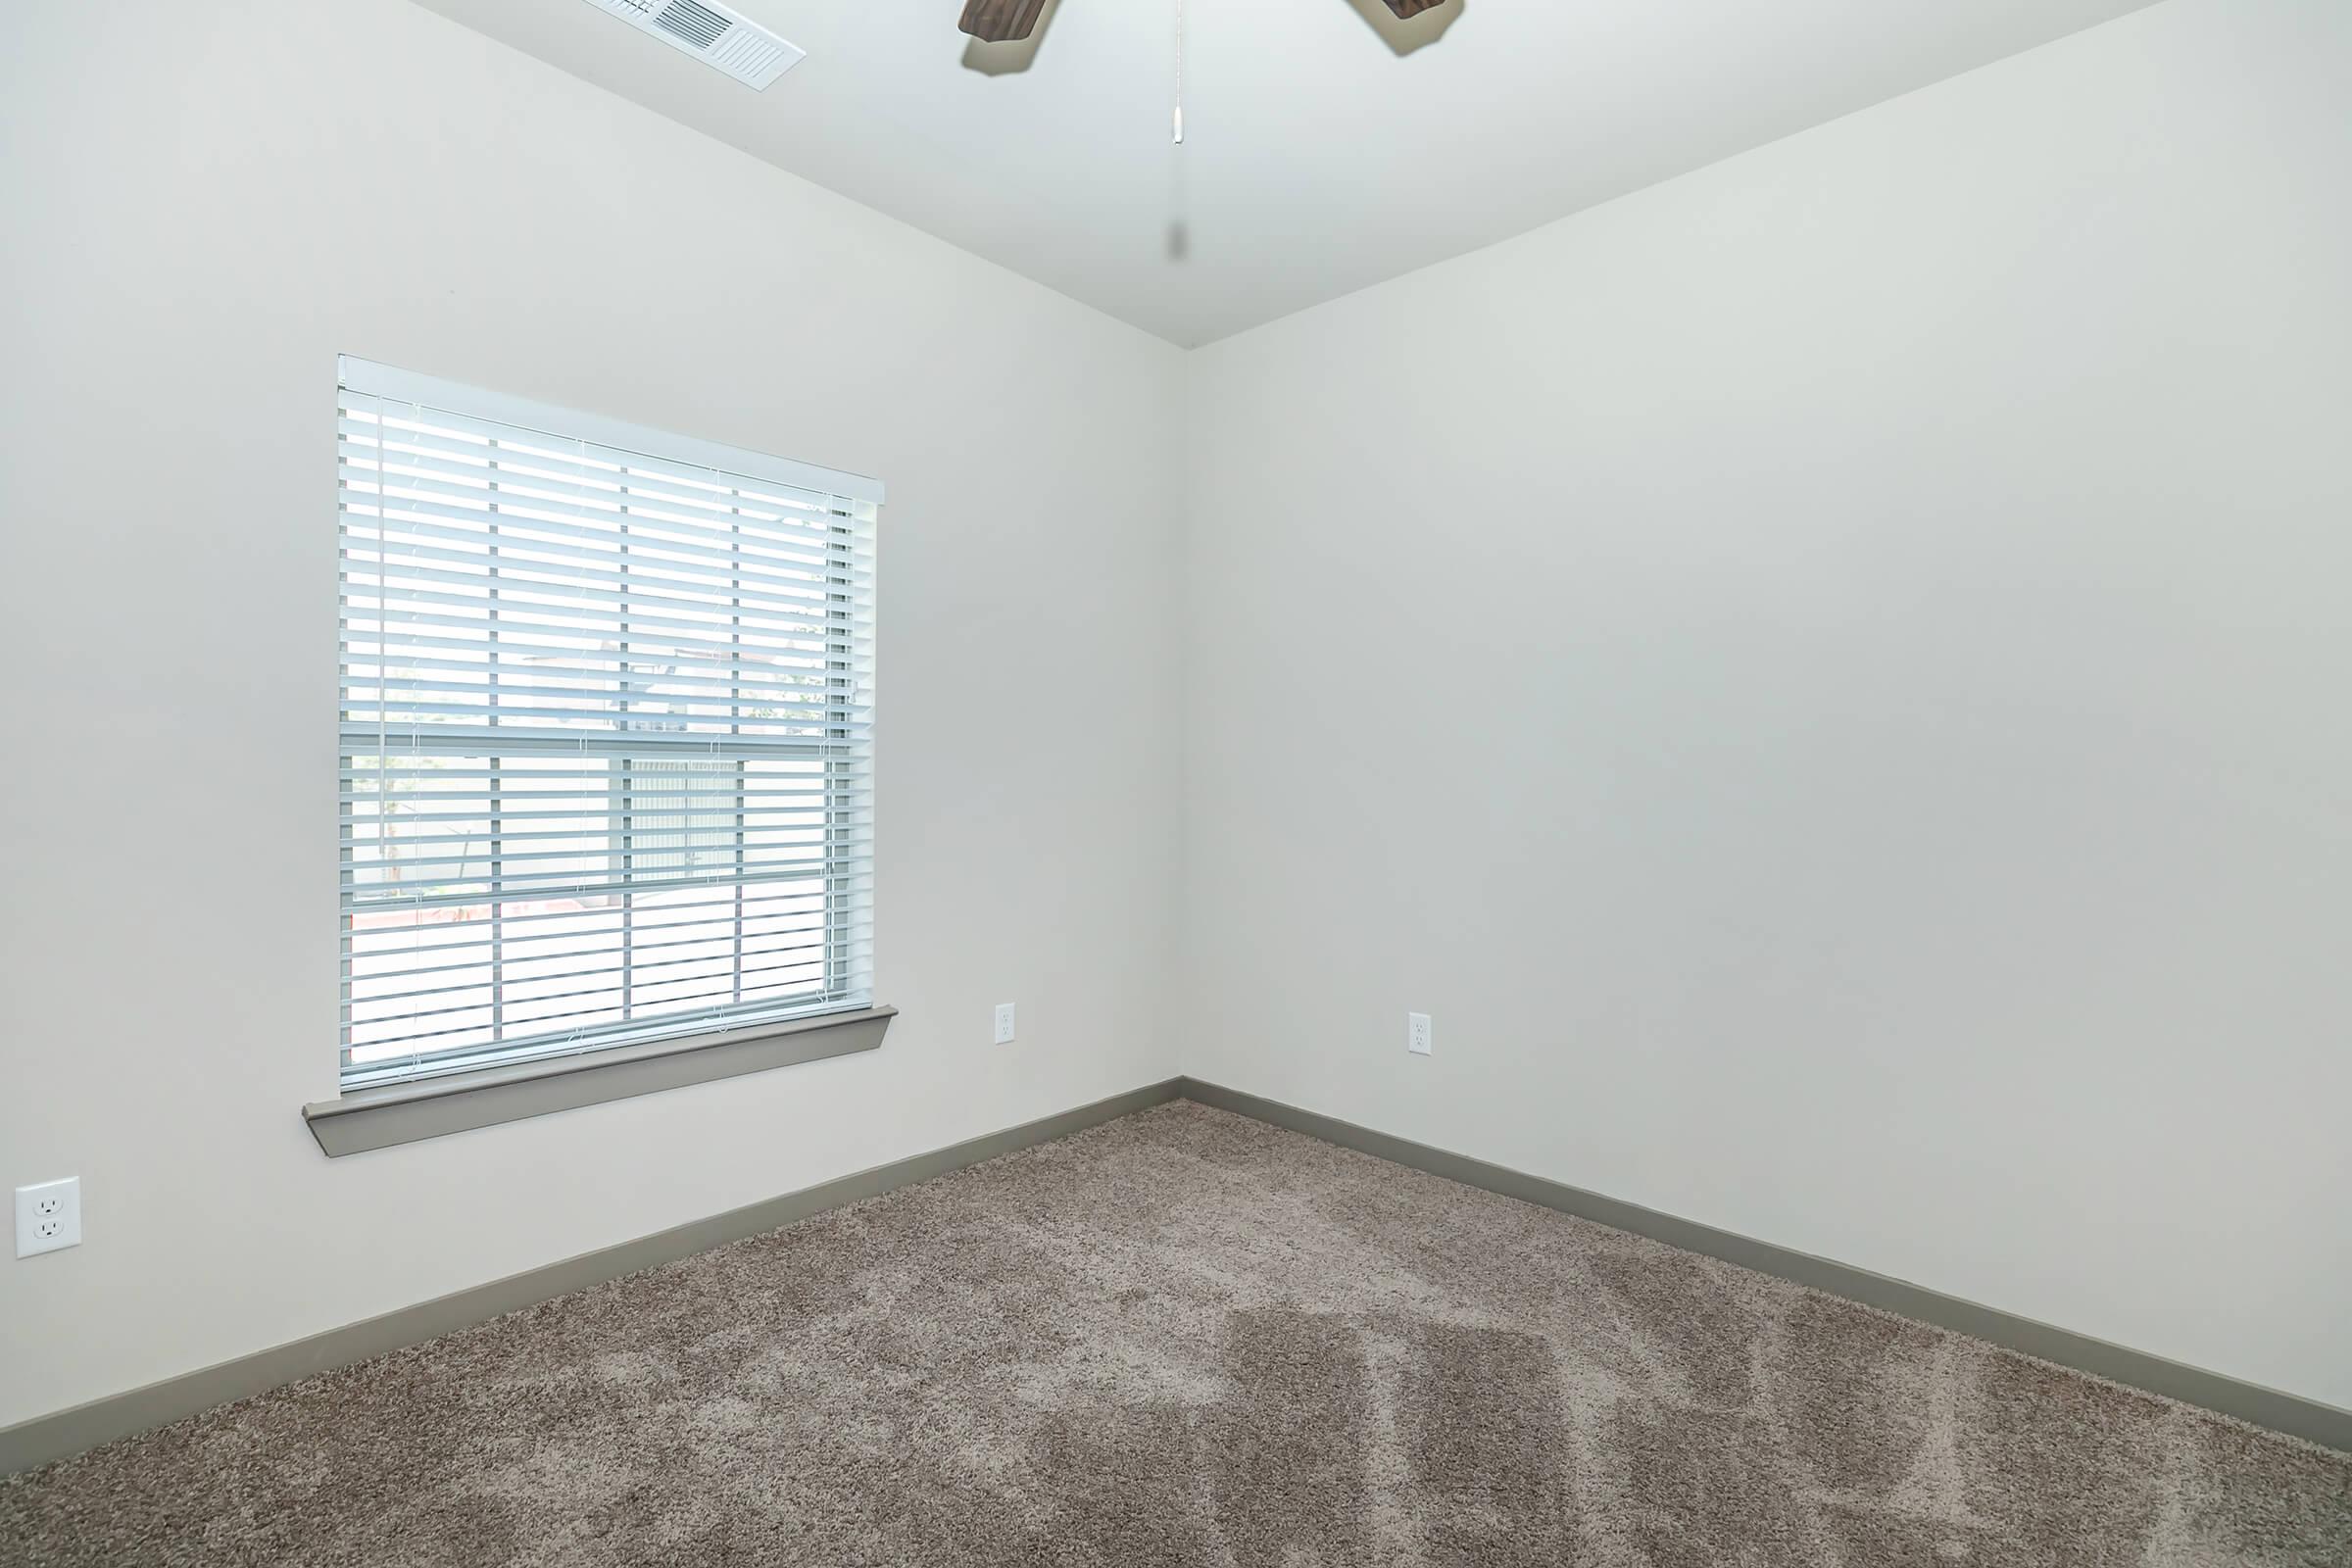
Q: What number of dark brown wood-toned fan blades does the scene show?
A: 2